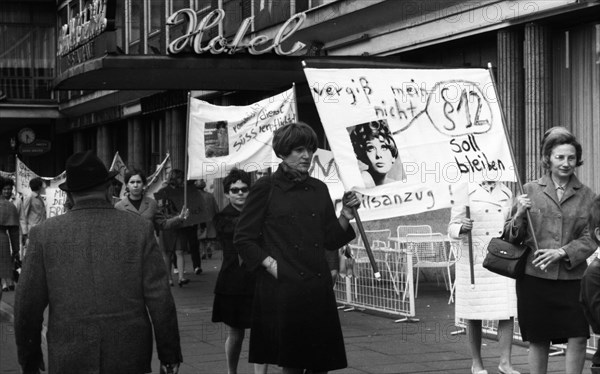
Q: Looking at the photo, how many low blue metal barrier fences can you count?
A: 0